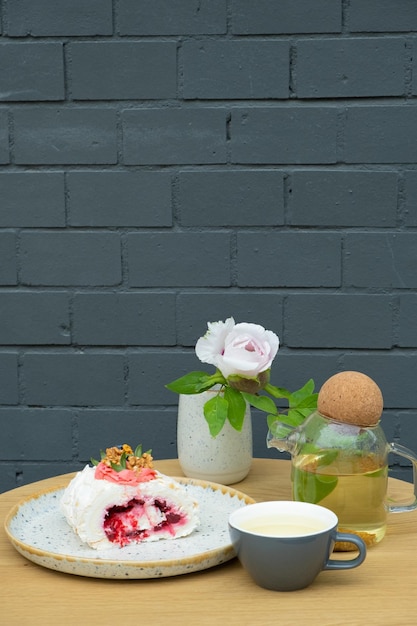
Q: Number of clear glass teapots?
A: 1